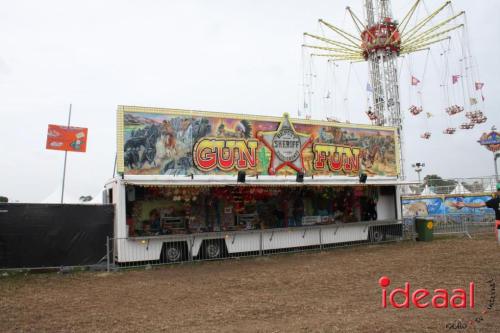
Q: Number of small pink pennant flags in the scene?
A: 3